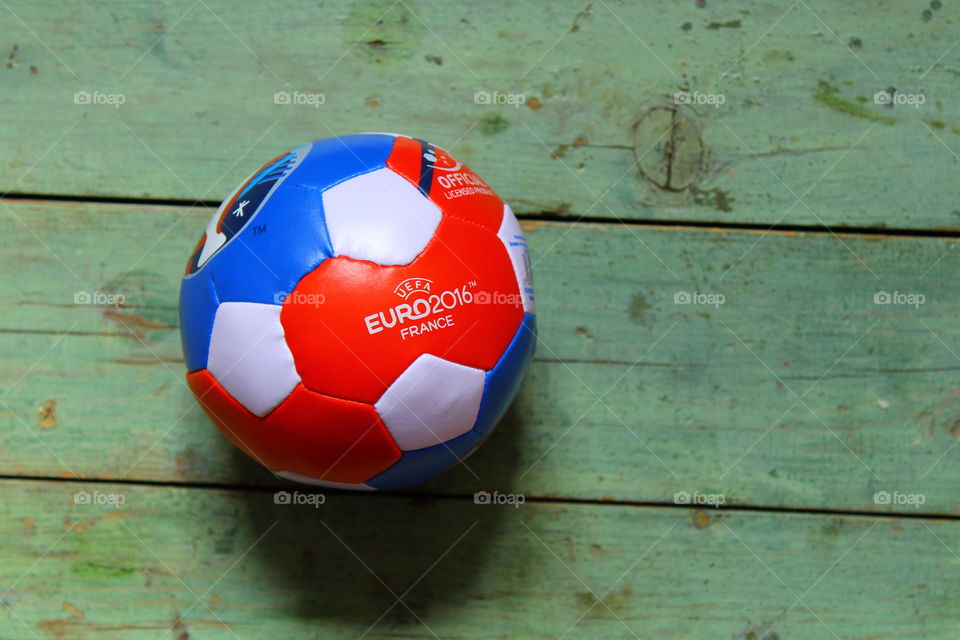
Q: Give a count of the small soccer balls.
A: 1